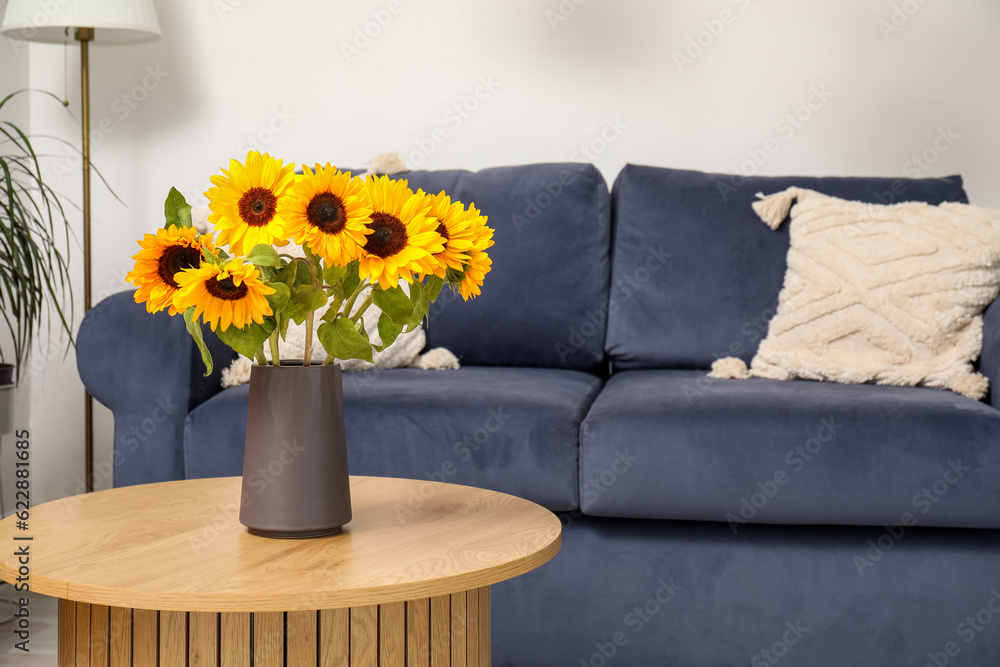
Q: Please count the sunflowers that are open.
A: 7